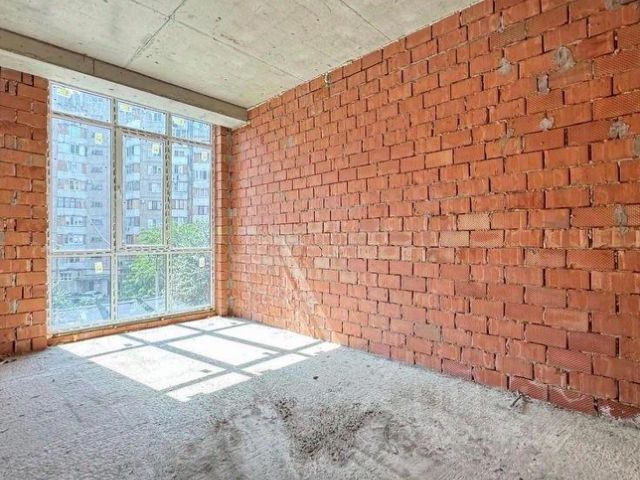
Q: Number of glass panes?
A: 9